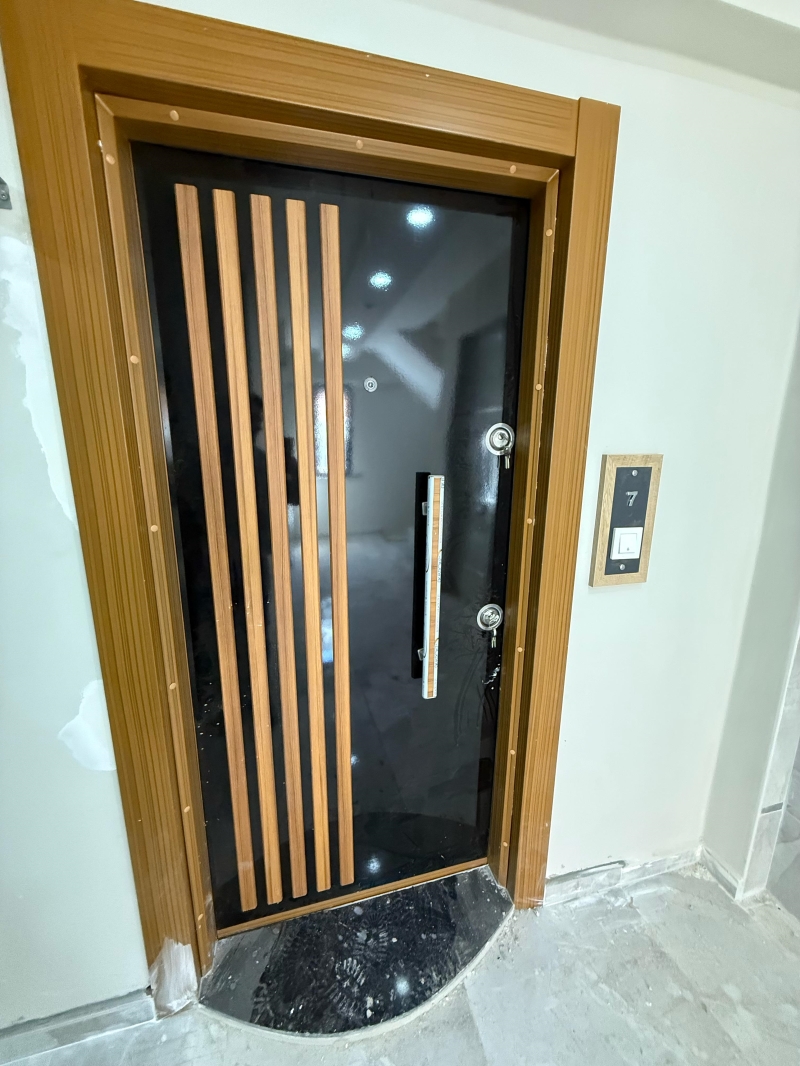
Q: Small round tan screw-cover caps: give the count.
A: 15